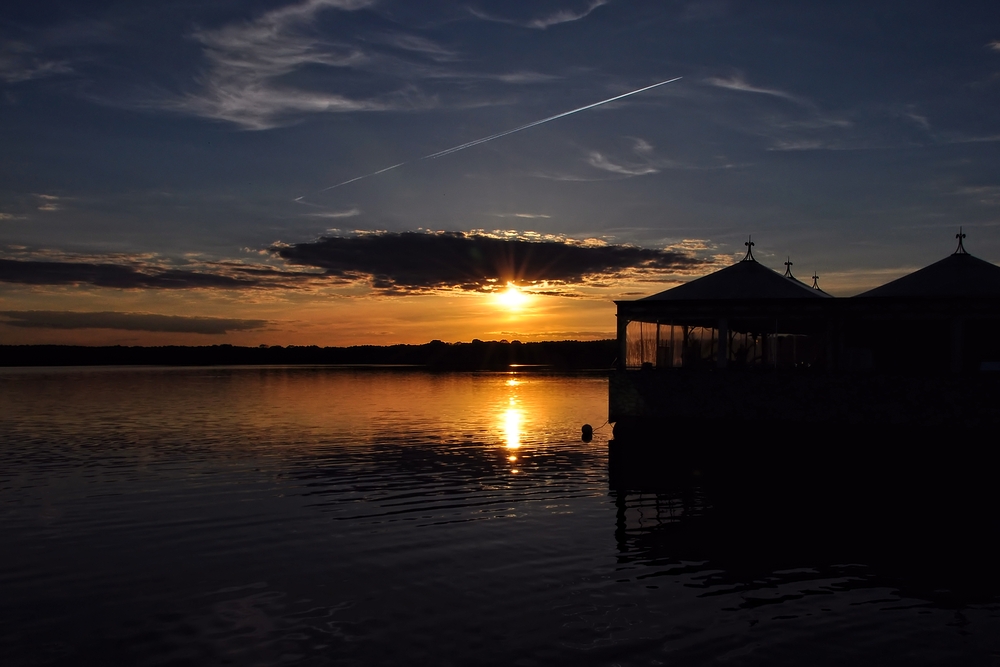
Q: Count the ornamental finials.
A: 4